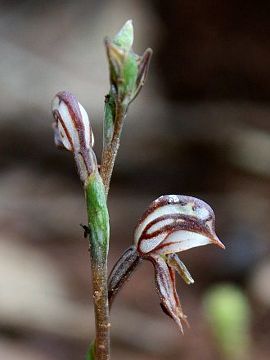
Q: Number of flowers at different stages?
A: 3